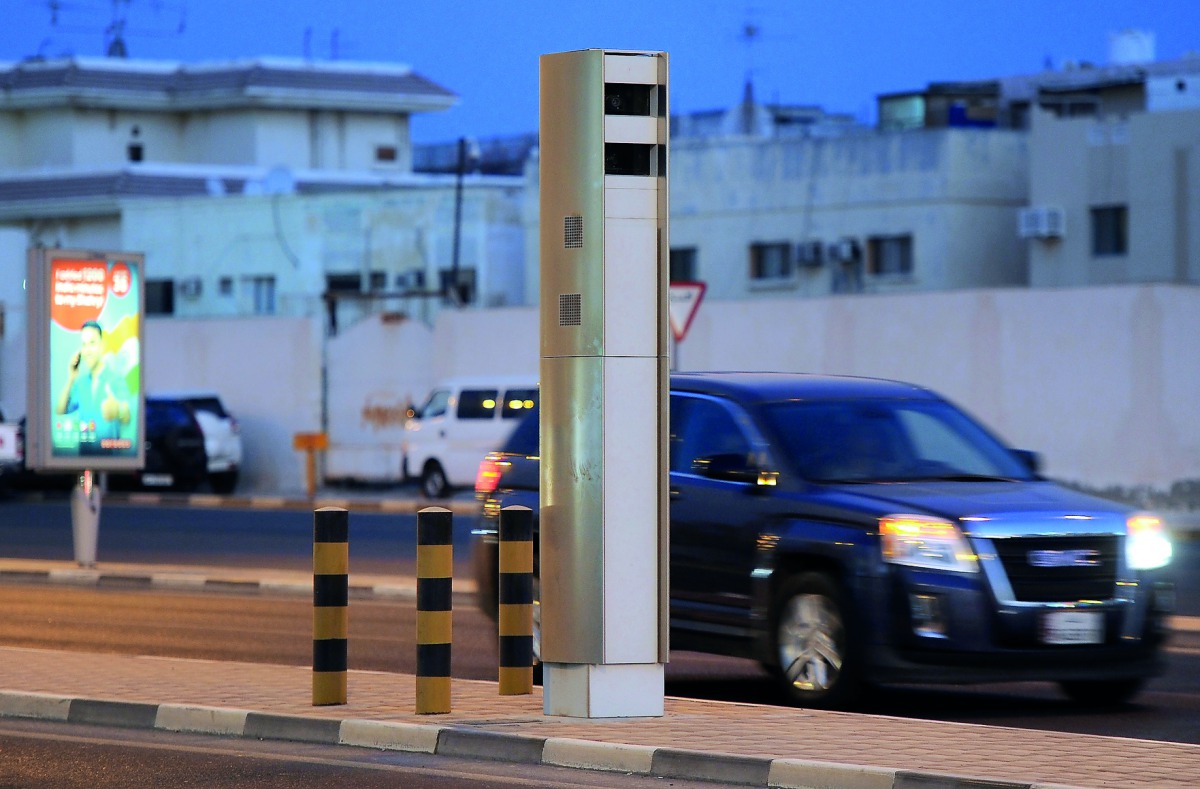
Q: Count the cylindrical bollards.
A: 3